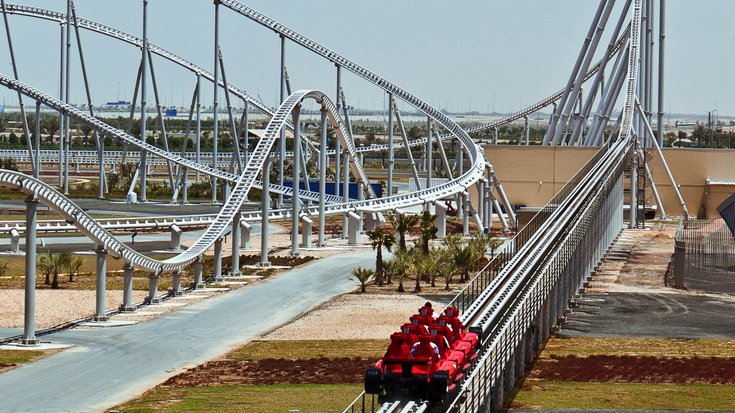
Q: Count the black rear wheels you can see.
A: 2